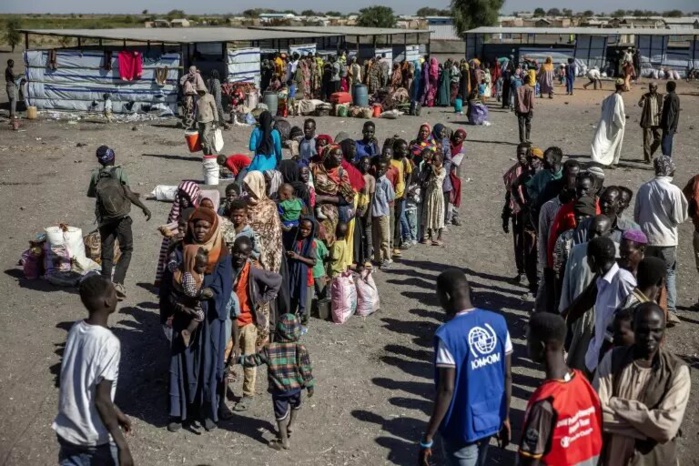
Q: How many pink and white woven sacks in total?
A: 2